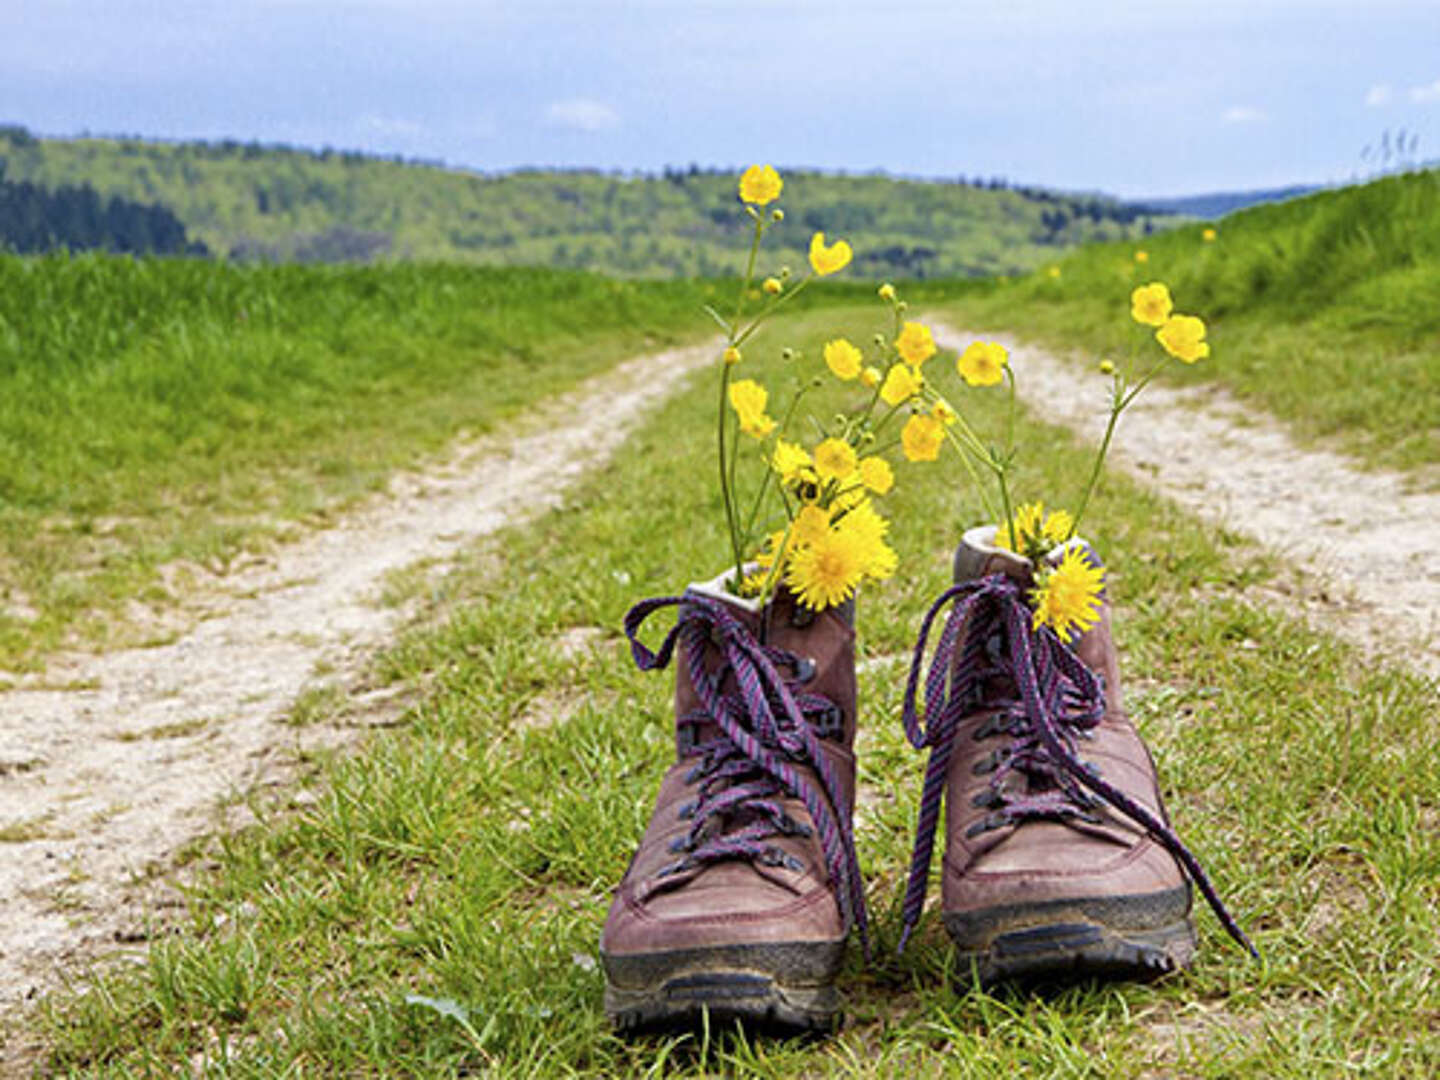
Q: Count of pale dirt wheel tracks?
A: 2